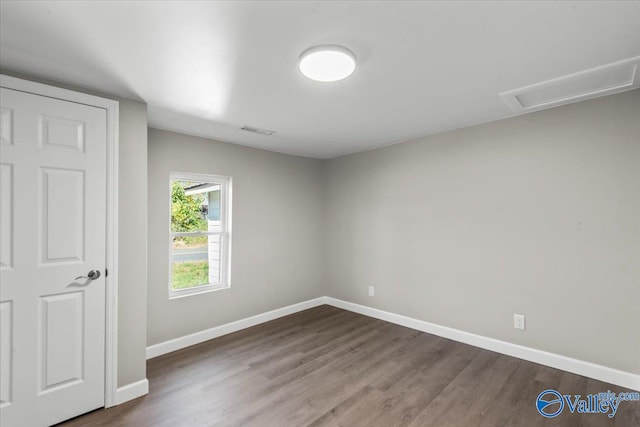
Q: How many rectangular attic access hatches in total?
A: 1